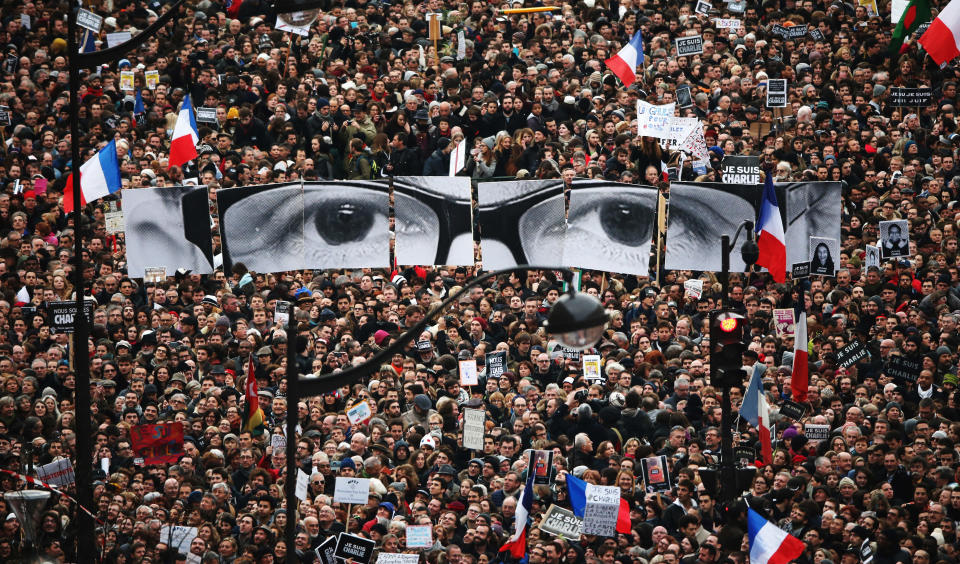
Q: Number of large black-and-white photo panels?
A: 8